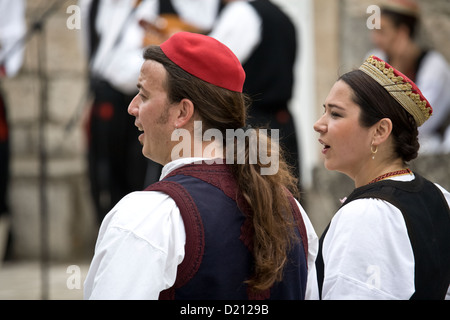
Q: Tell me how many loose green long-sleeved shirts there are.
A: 0